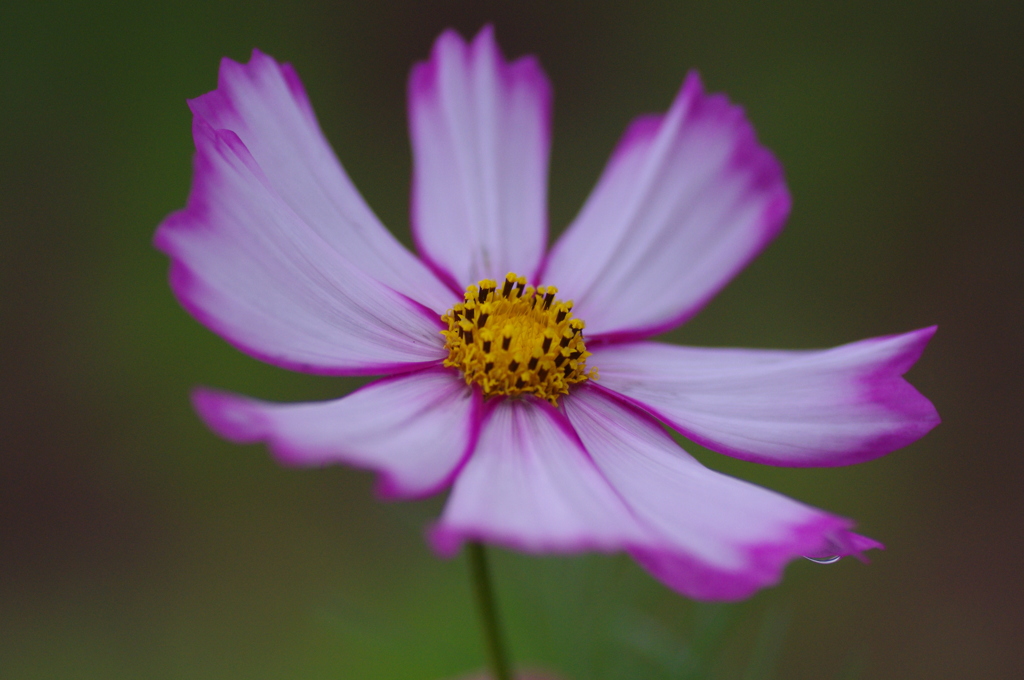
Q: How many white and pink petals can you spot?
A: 8